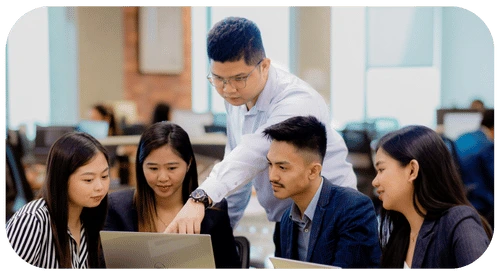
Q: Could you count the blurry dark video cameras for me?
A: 0